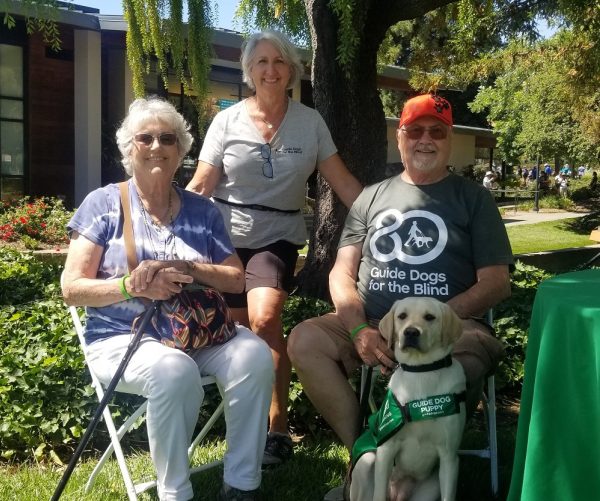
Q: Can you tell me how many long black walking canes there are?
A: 1